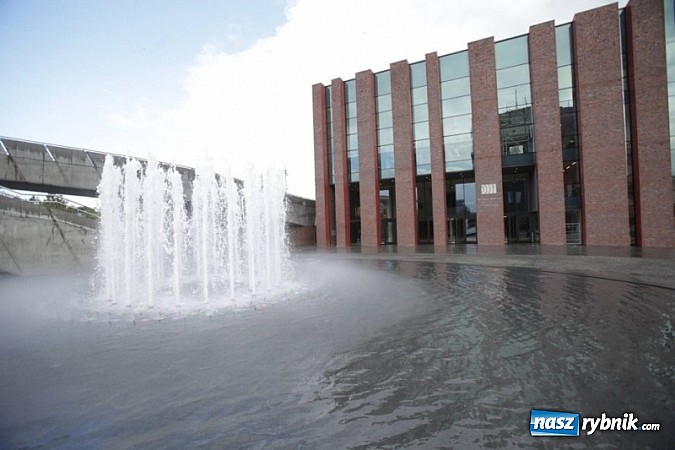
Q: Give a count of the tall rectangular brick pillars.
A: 9